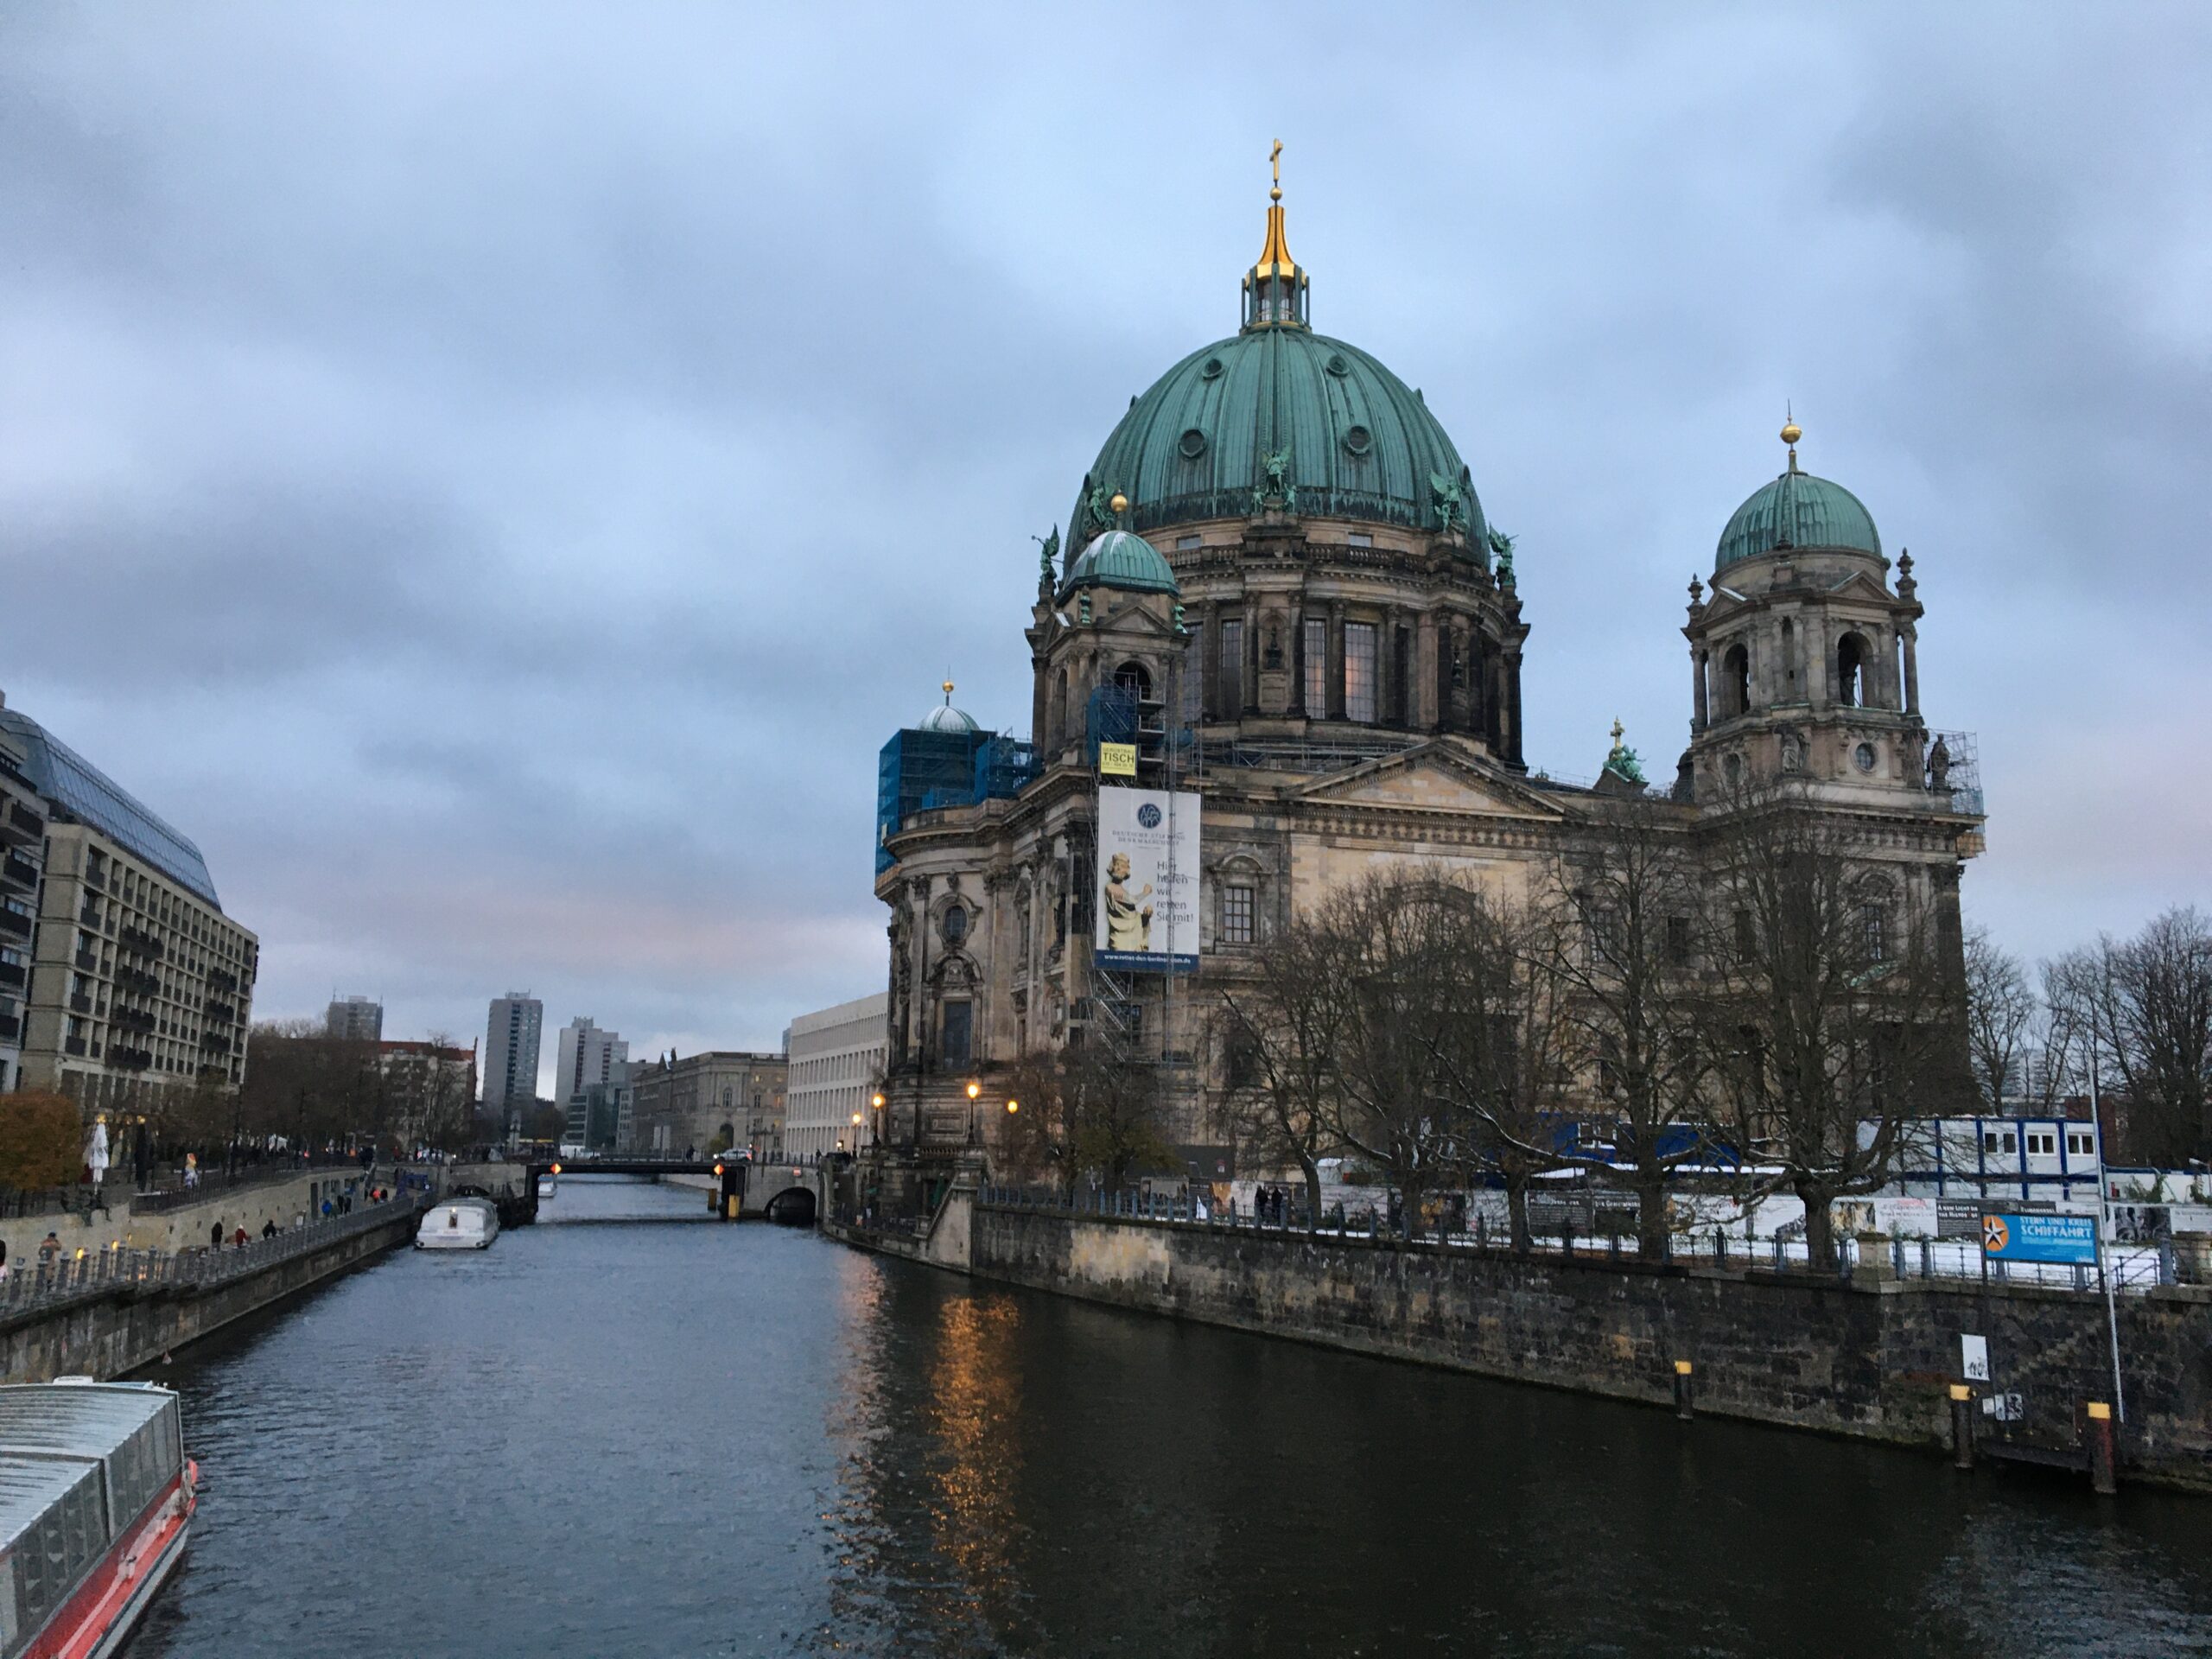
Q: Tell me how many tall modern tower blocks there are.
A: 3